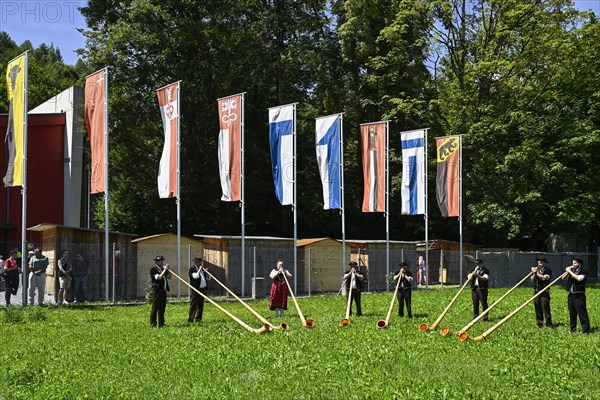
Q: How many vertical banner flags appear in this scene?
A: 9